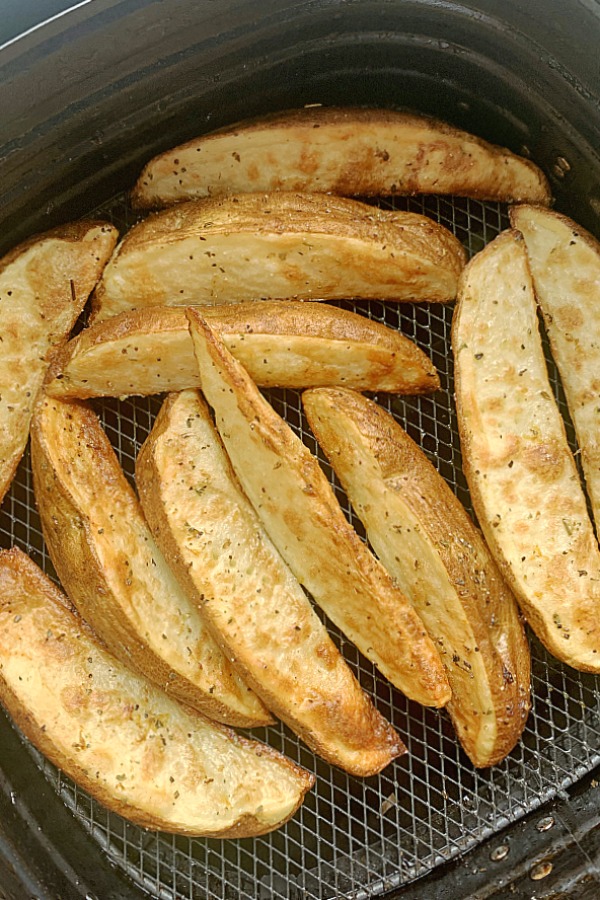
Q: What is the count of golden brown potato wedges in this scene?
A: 11